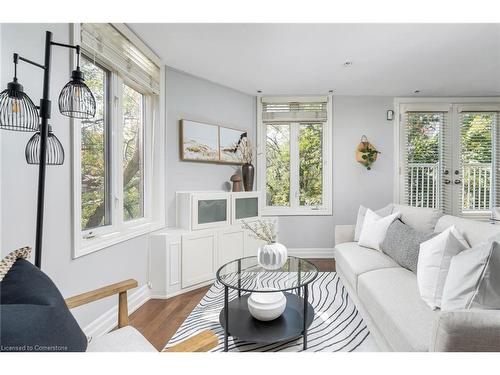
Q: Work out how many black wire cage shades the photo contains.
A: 3